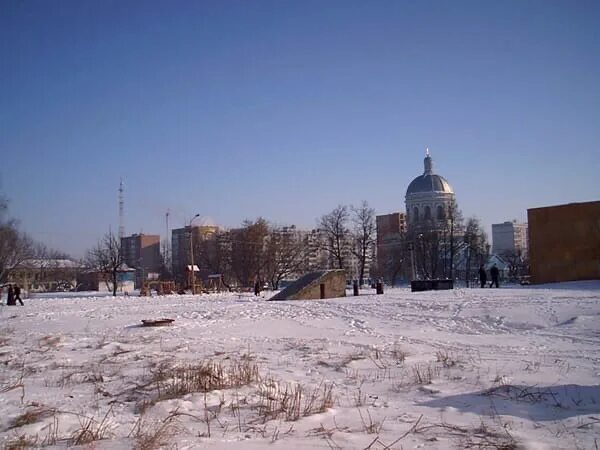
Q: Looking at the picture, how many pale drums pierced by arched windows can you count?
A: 1